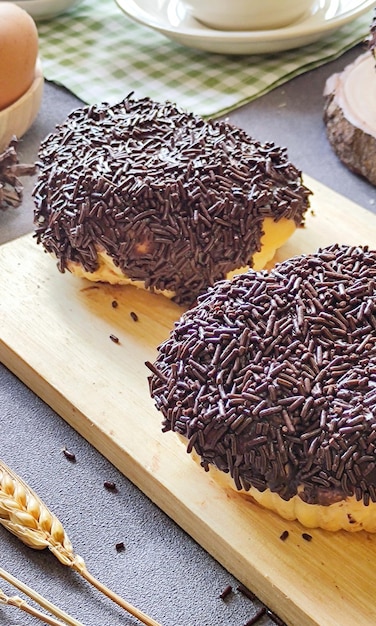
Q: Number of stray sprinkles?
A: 12